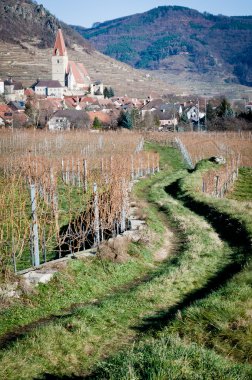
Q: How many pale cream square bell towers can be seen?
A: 1